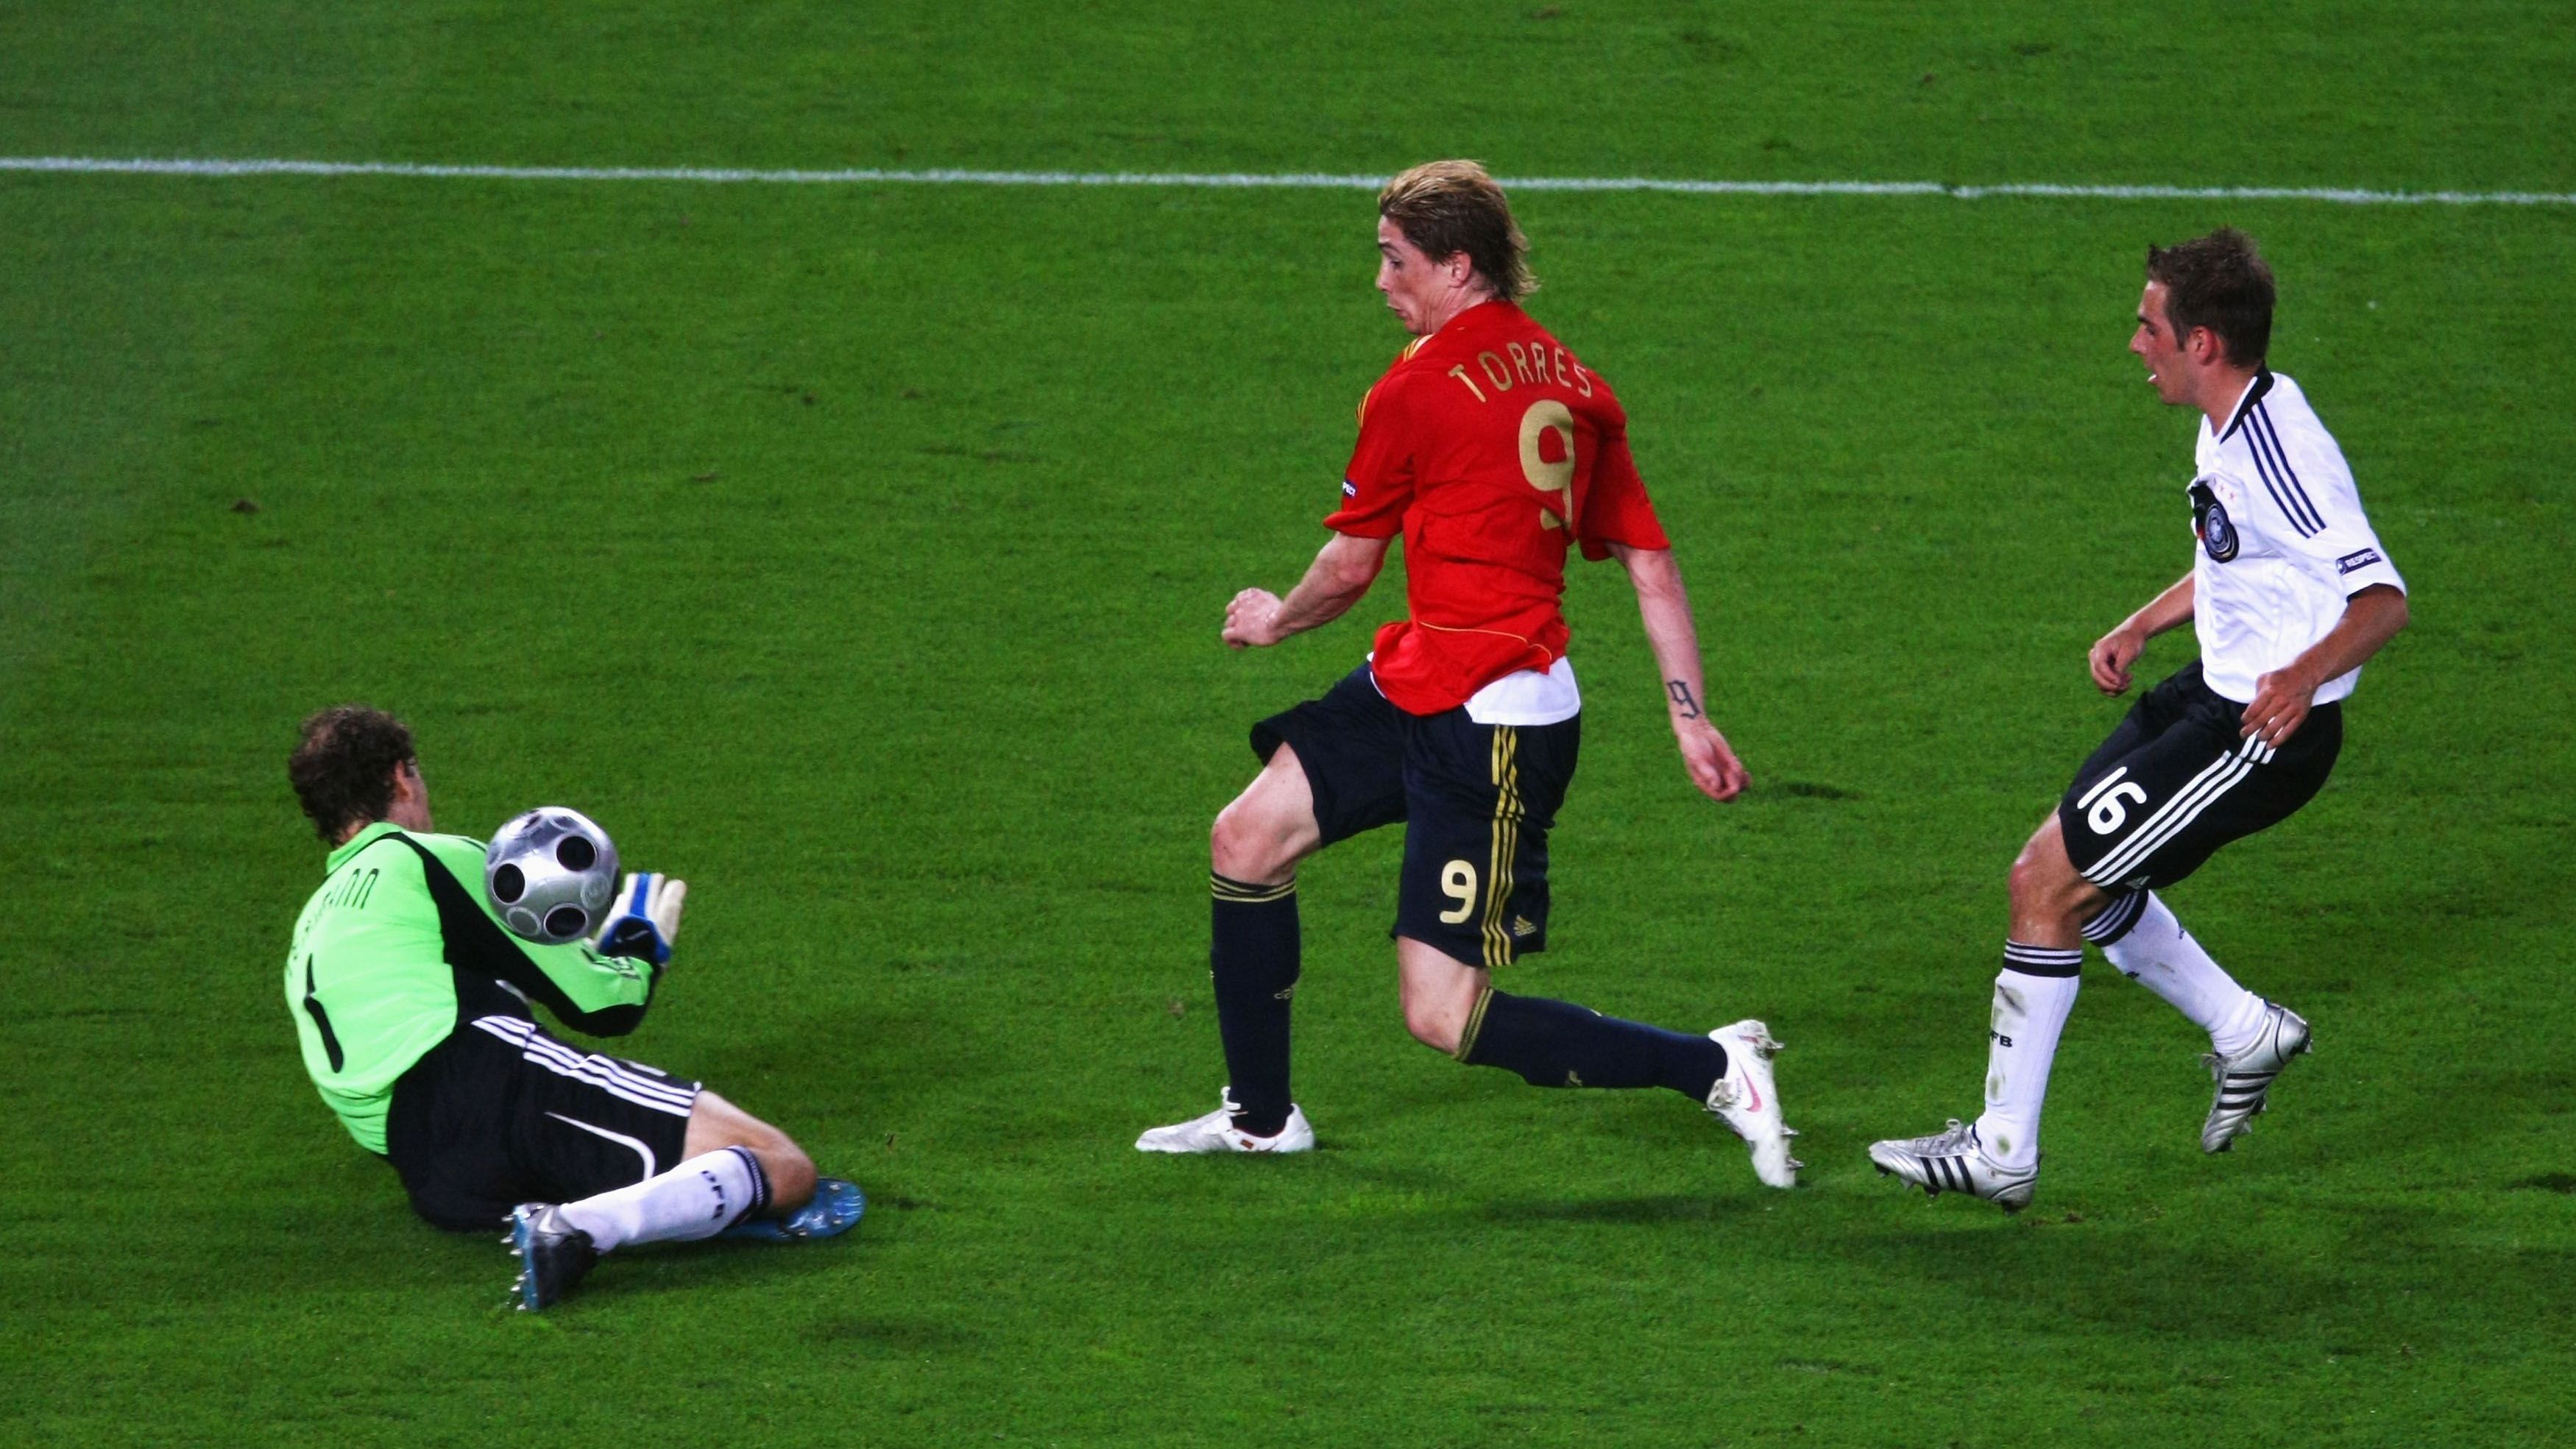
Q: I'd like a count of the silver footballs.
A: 1